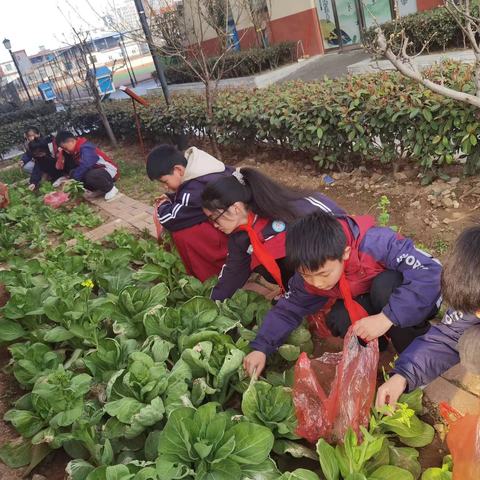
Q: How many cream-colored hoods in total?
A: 1